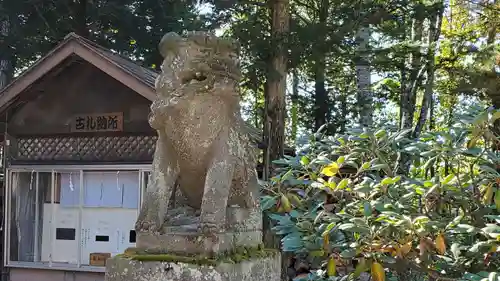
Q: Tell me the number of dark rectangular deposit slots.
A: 3